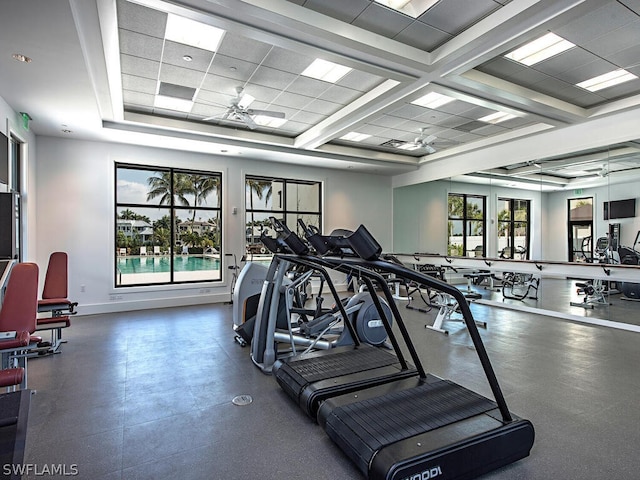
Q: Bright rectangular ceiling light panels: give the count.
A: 11